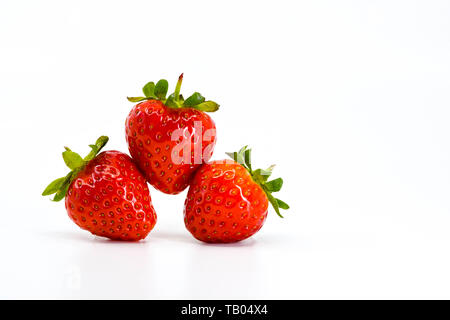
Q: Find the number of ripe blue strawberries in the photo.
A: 0